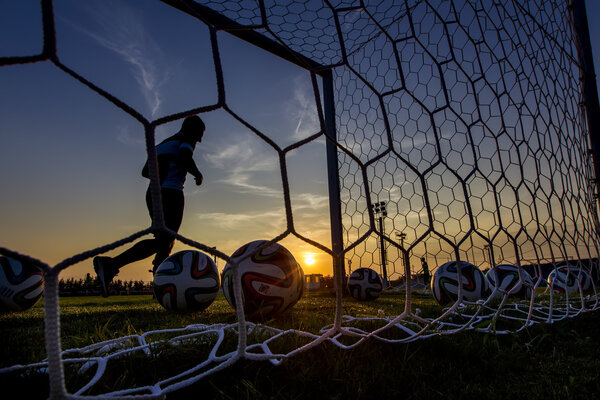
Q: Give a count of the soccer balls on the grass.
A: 7